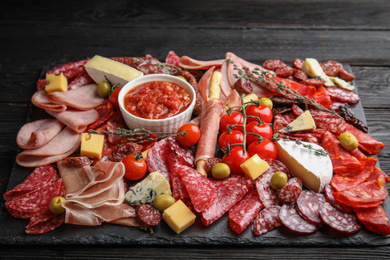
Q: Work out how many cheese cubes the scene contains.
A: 4